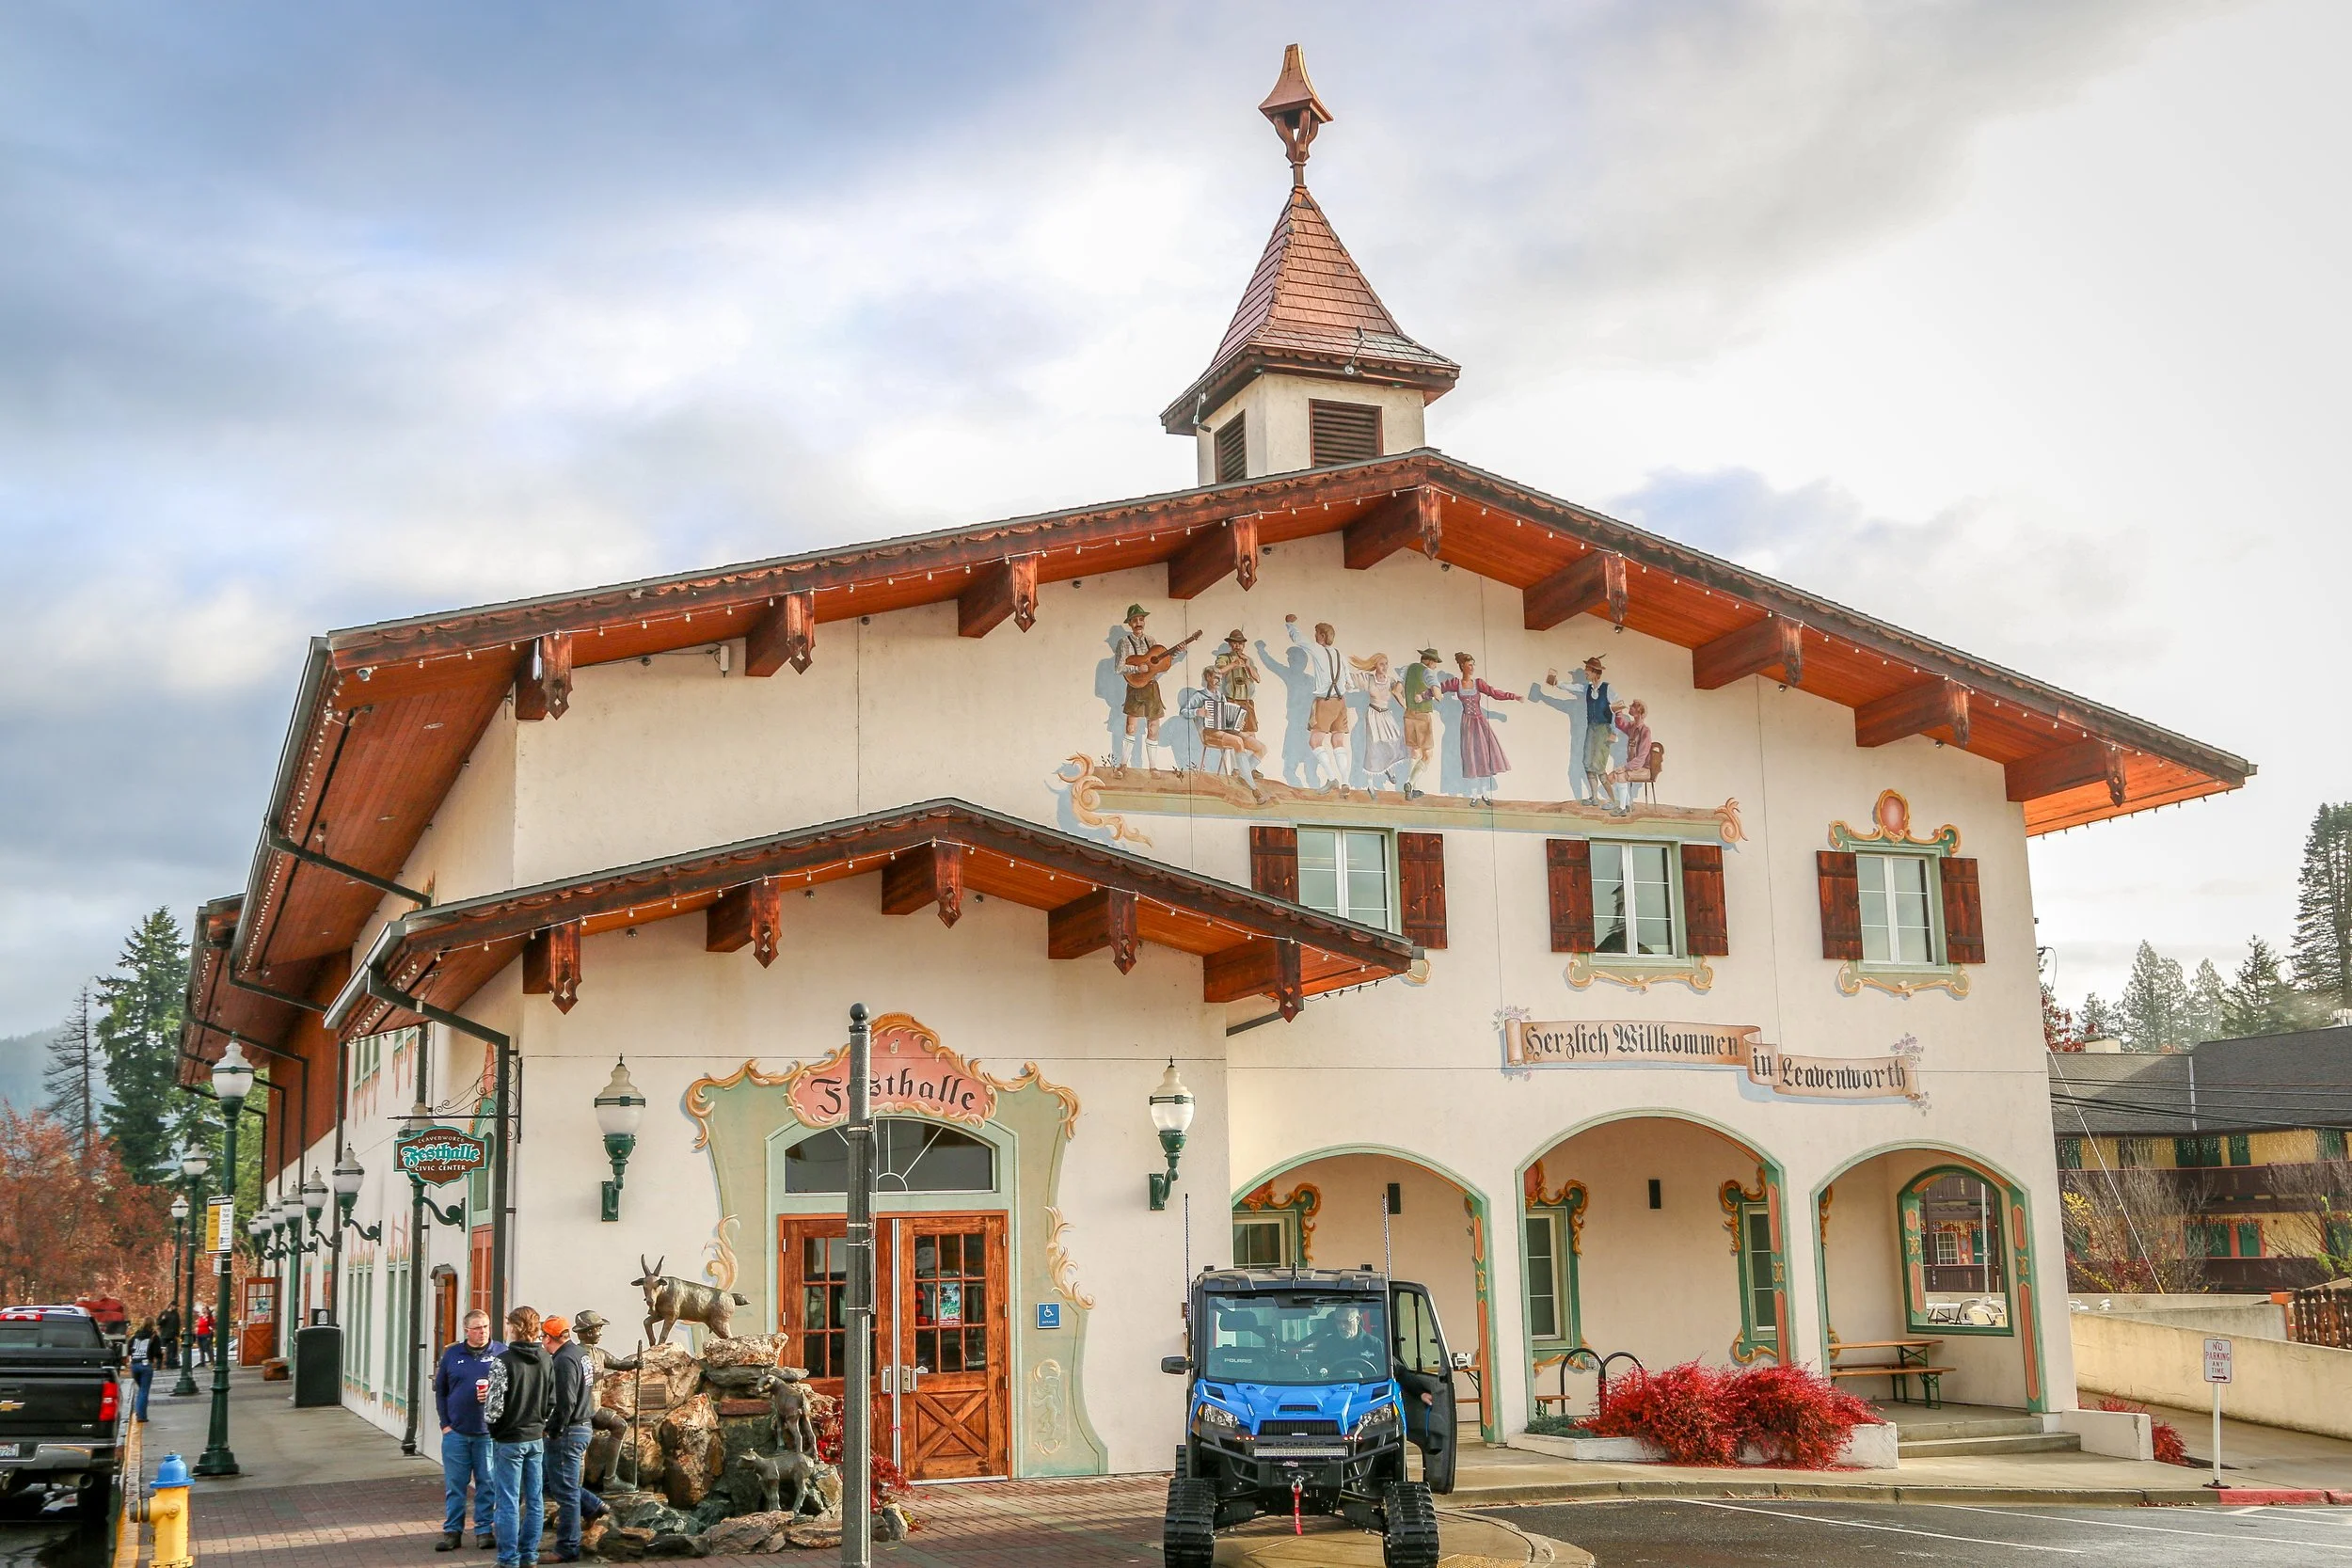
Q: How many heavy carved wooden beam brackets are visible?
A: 14